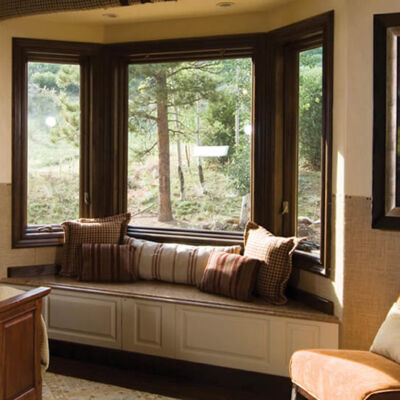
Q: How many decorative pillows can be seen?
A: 6